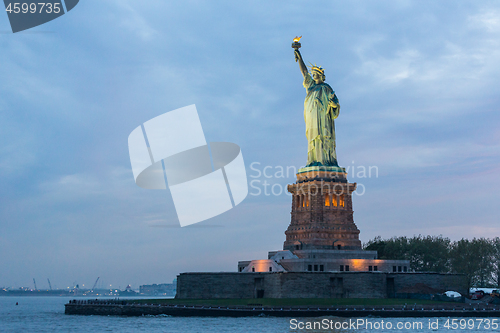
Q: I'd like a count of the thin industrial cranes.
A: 3